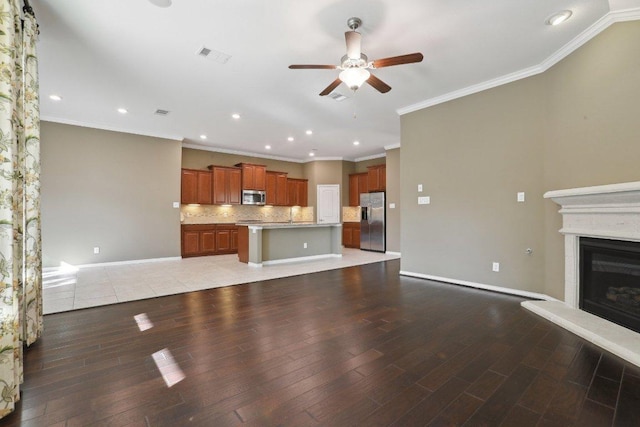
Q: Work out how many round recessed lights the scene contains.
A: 10